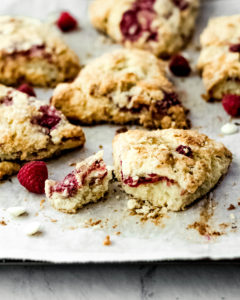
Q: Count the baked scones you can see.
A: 6